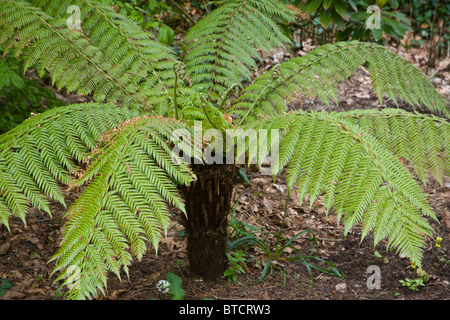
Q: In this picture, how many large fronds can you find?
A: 8